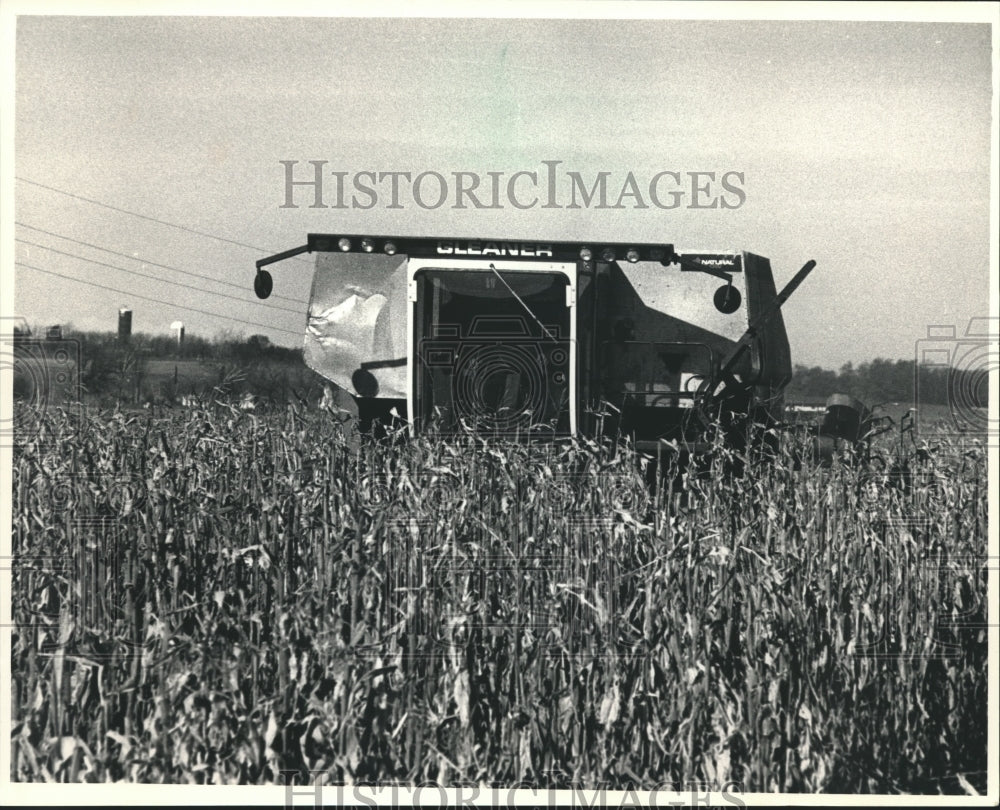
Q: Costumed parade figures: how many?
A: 0